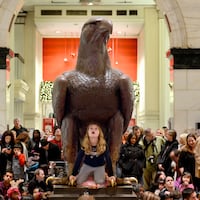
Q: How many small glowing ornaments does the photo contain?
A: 4